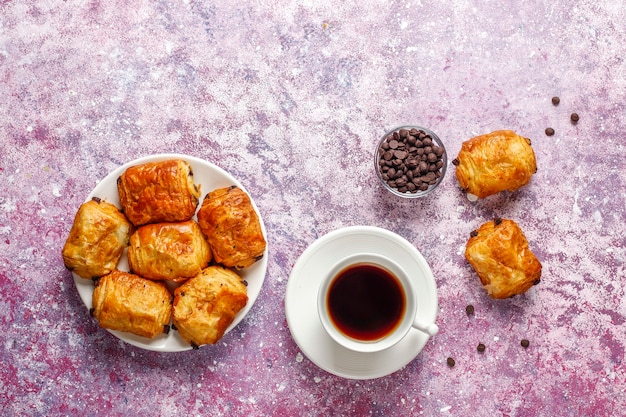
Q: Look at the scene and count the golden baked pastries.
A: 8